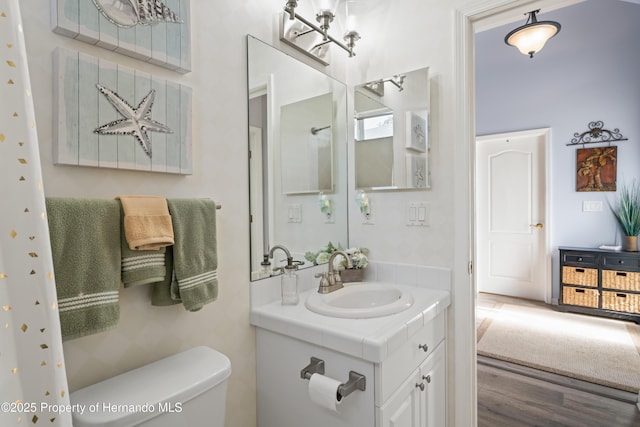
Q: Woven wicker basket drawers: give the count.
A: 4